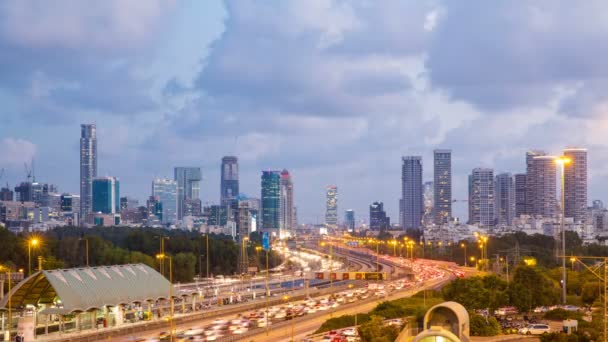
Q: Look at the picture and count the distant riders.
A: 0